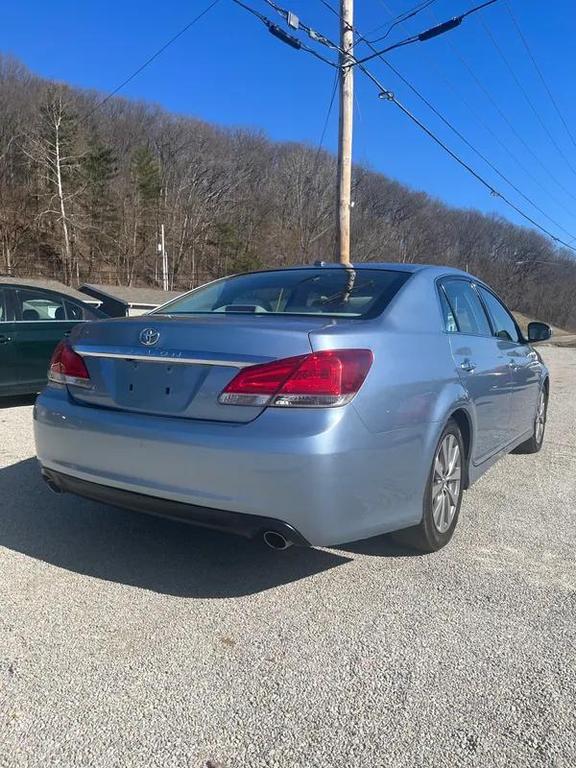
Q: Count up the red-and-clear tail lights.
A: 2